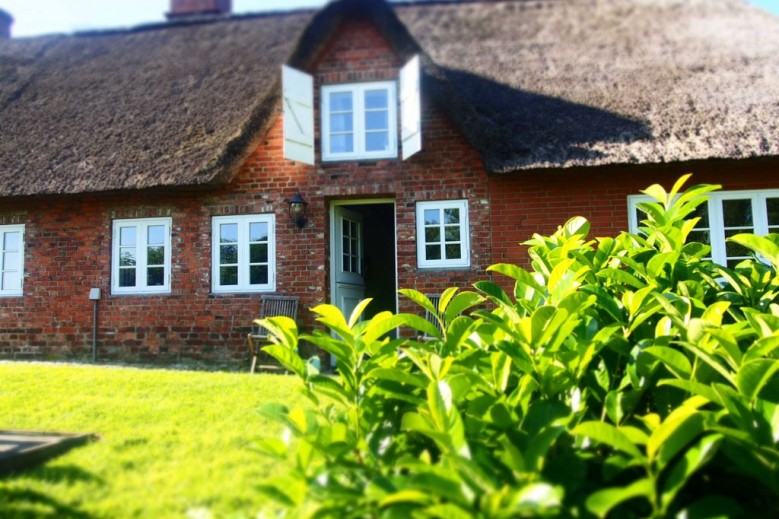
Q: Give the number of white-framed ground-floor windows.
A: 5